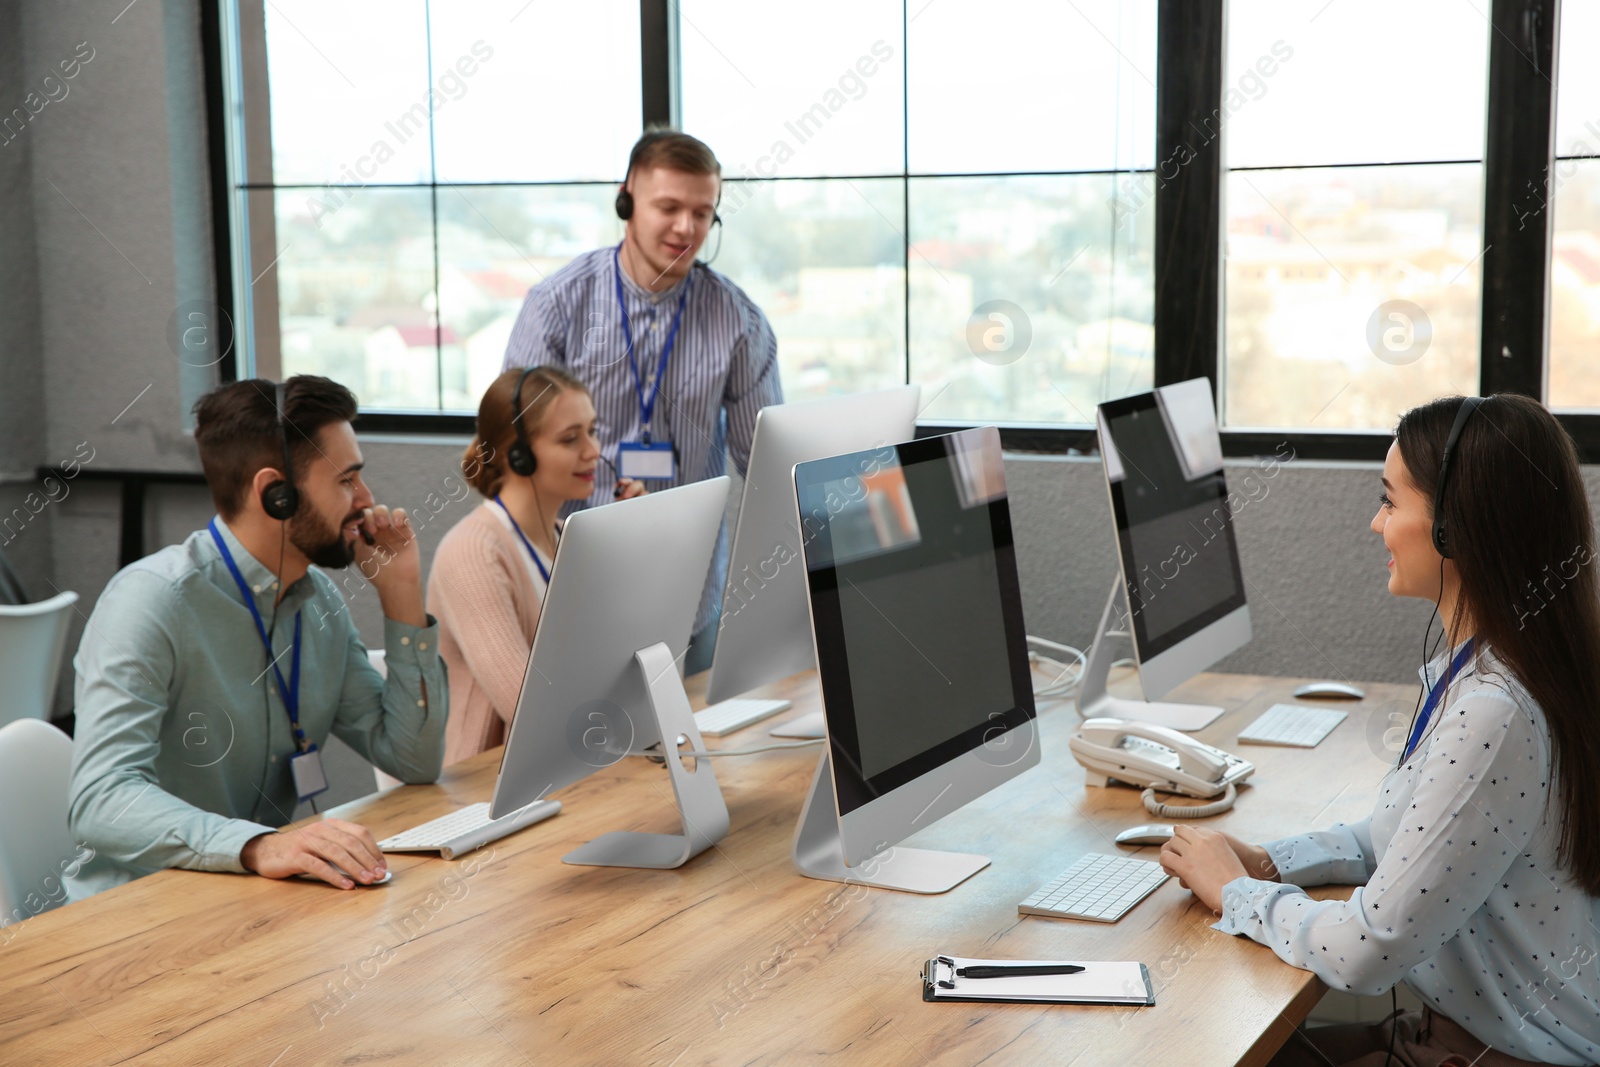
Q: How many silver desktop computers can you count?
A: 4